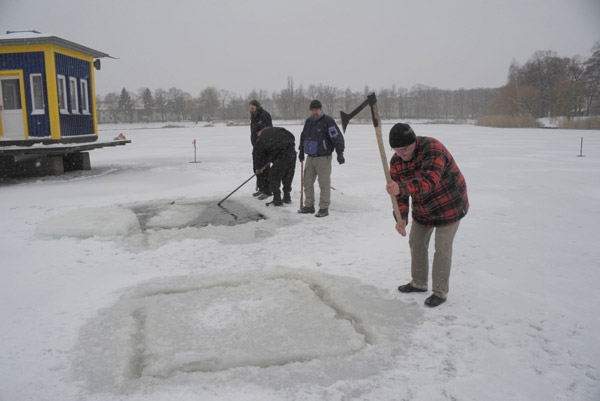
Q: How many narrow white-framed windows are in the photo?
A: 4